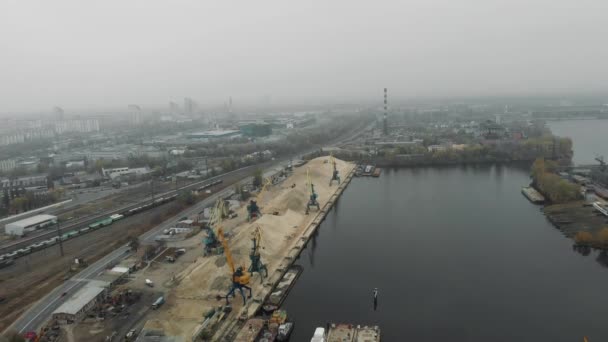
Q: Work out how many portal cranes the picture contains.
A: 6